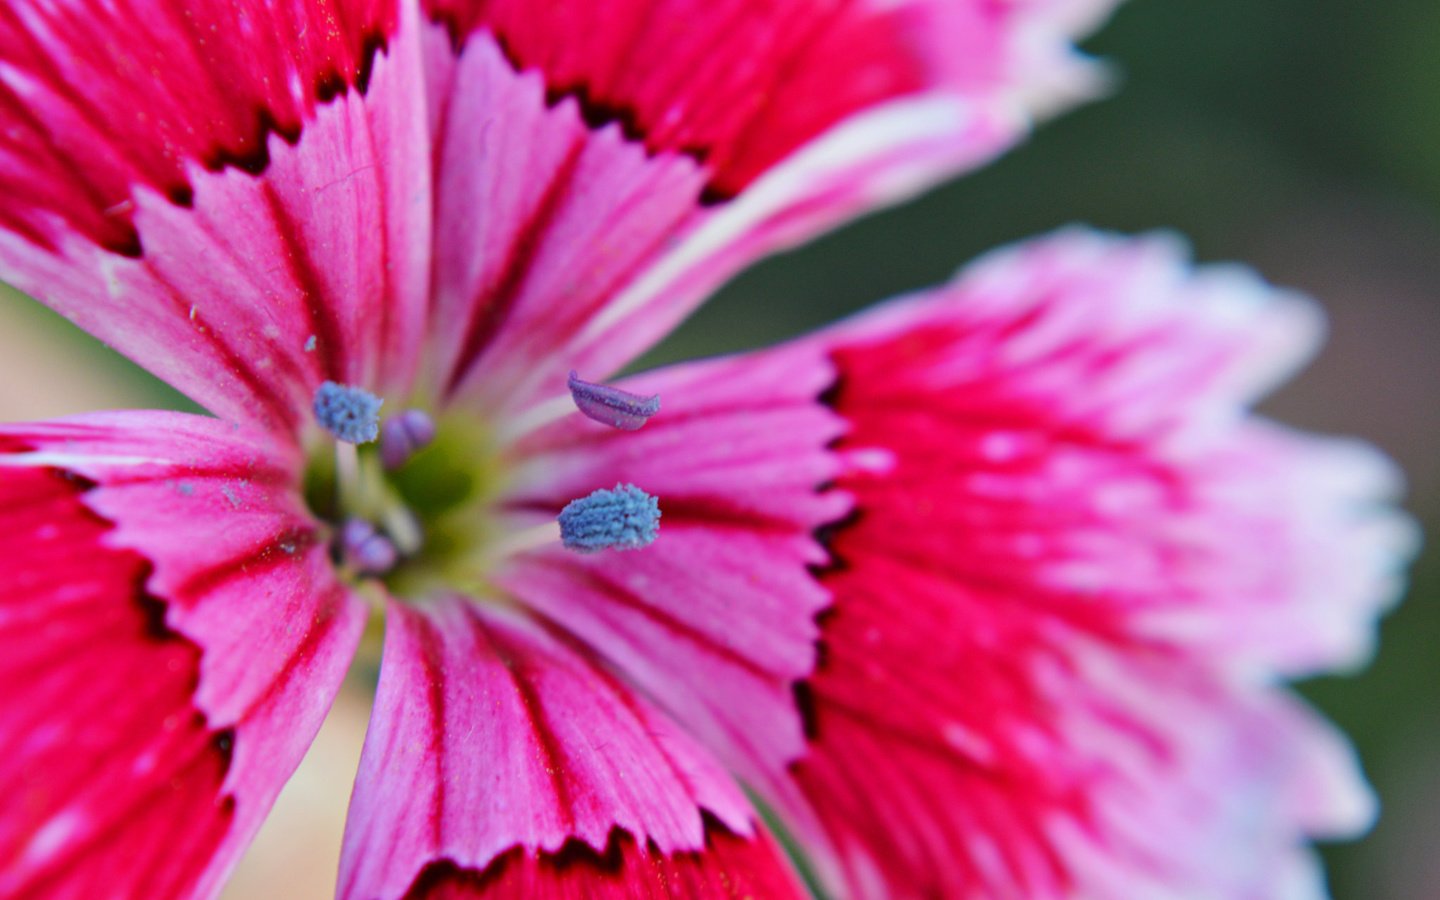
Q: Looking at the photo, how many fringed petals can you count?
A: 5